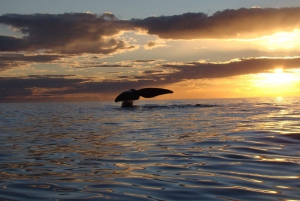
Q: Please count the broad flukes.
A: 2